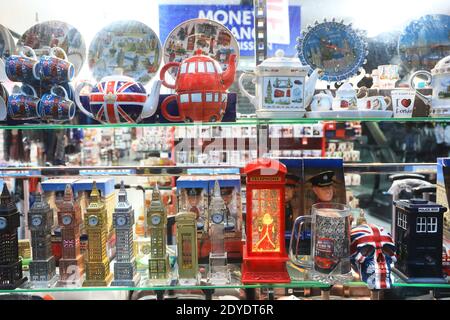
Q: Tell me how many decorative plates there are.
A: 6